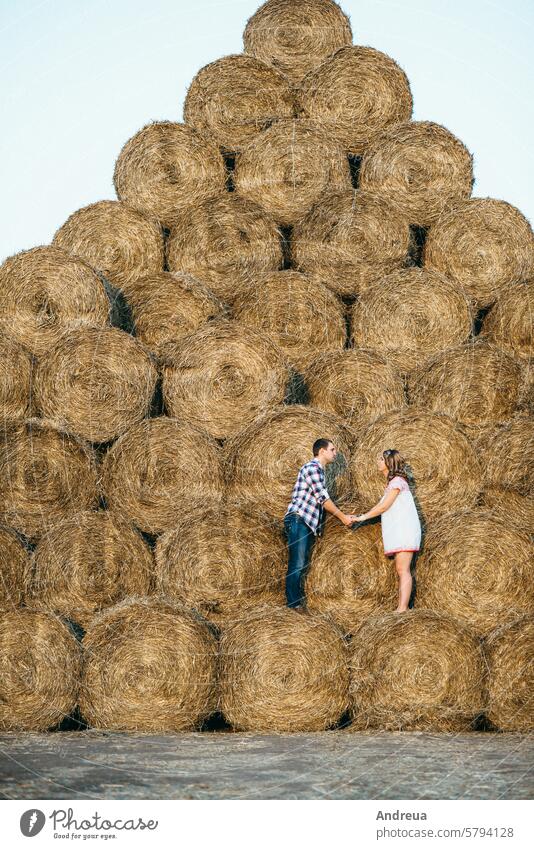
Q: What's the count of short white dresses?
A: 1